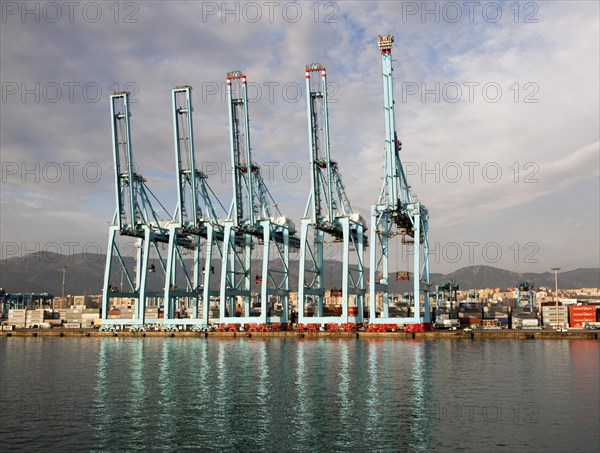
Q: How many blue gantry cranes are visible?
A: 5